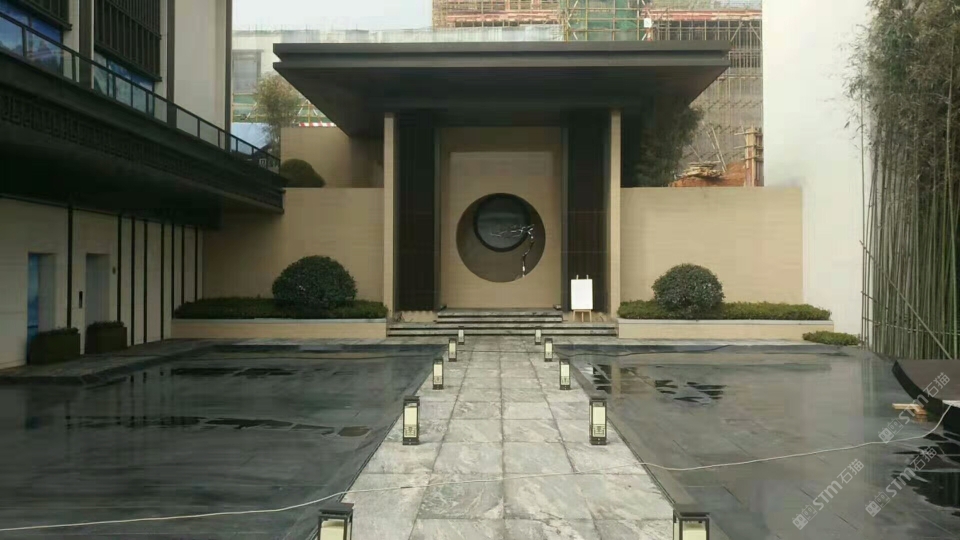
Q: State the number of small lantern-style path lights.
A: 10